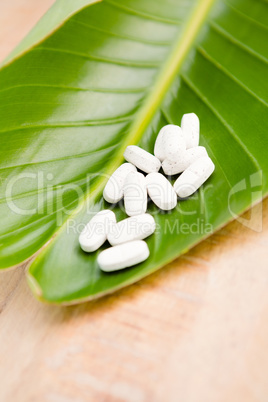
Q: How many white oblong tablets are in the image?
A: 11